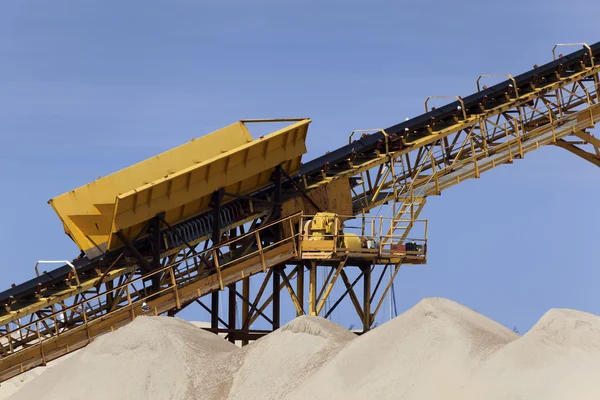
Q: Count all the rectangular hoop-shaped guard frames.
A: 5